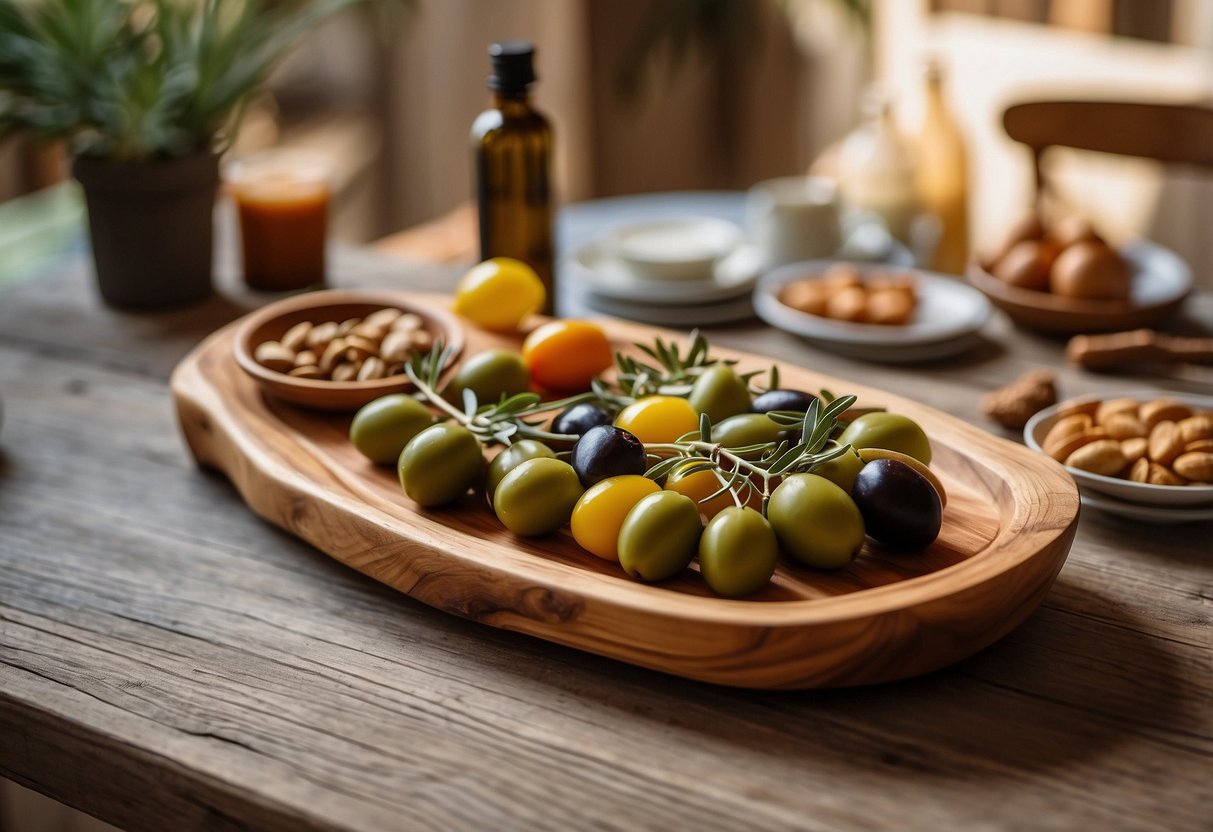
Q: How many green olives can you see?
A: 12